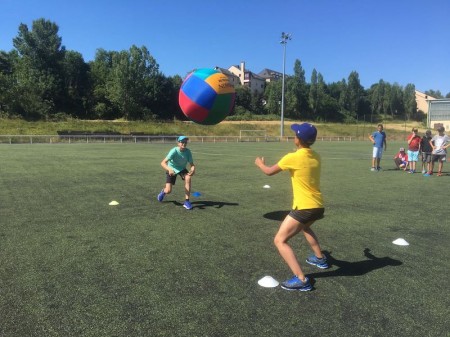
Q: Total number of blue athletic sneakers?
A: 4